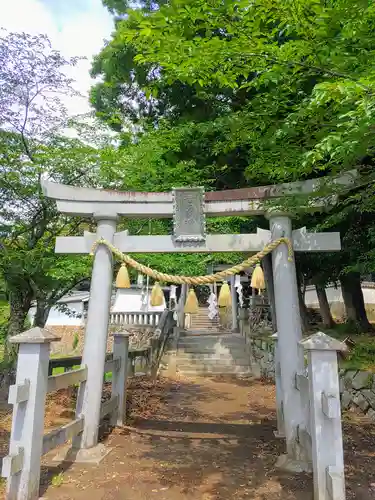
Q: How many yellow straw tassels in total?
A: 5